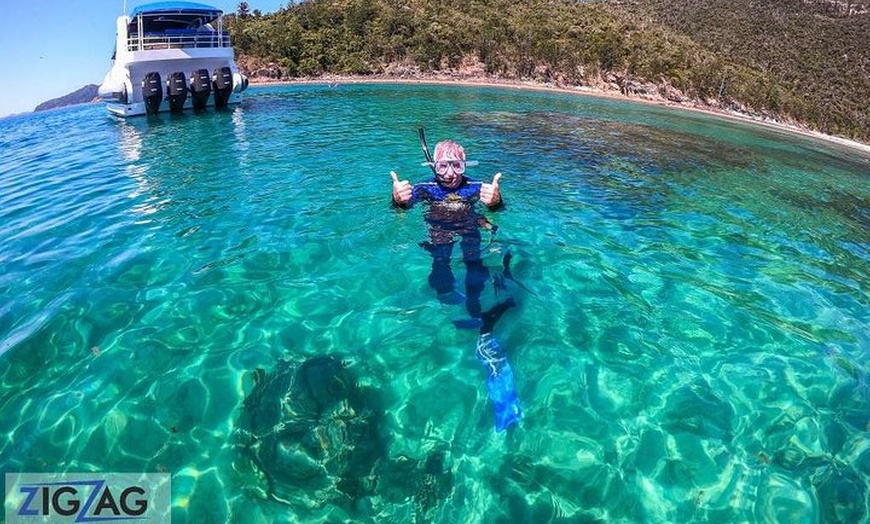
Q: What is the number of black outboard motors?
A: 4